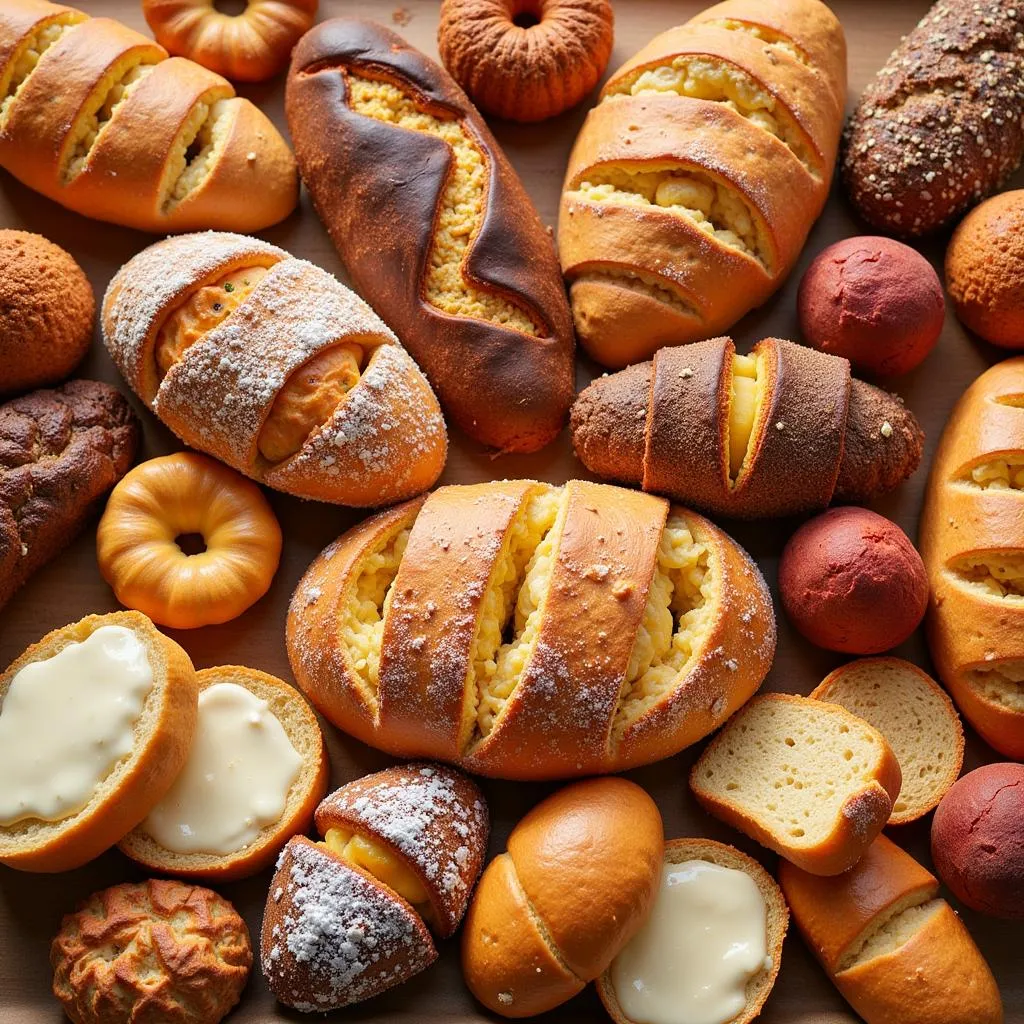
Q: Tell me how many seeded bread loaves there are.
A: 1